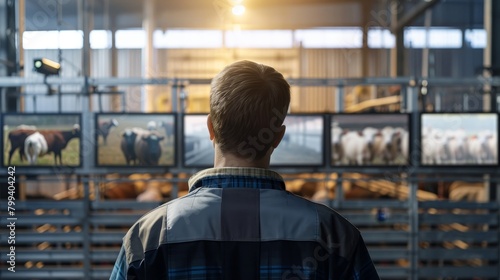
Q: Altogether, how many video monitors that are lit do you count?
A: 5